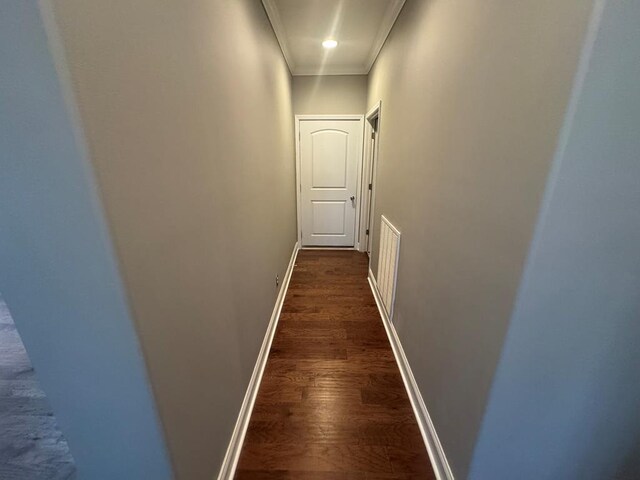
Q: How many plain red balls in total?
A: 0